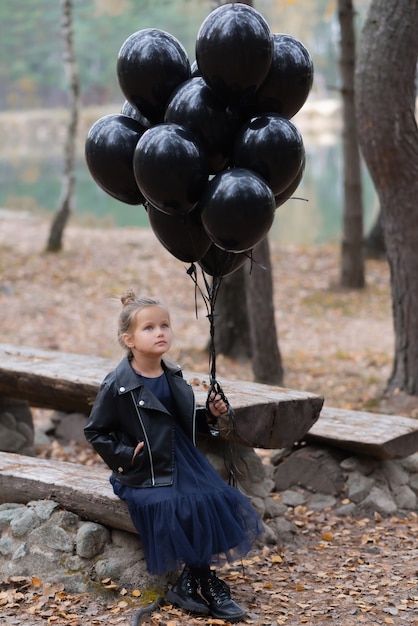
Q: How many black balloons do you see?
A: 13